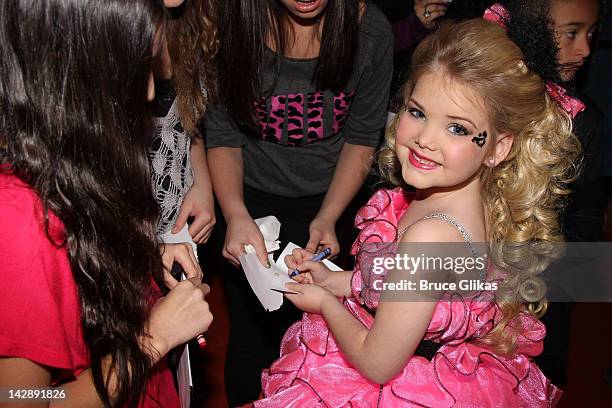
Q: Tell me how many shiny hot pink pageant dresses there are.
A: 1